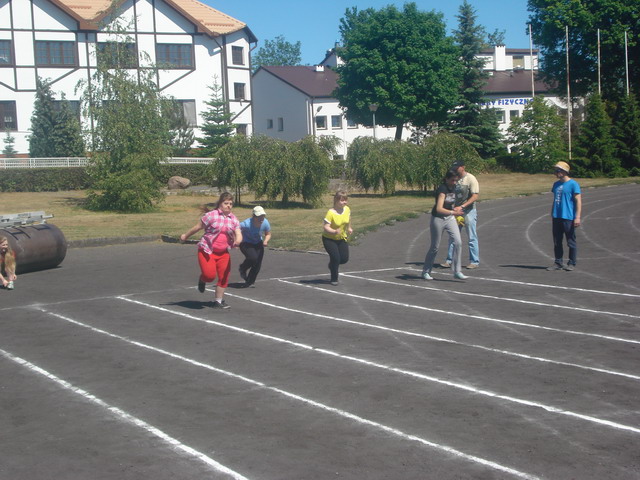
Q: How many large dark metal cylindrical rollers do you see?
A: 1